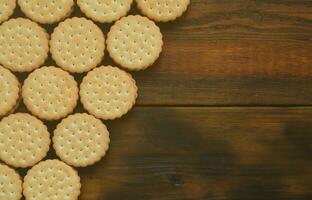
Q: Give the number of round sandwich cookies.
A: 14